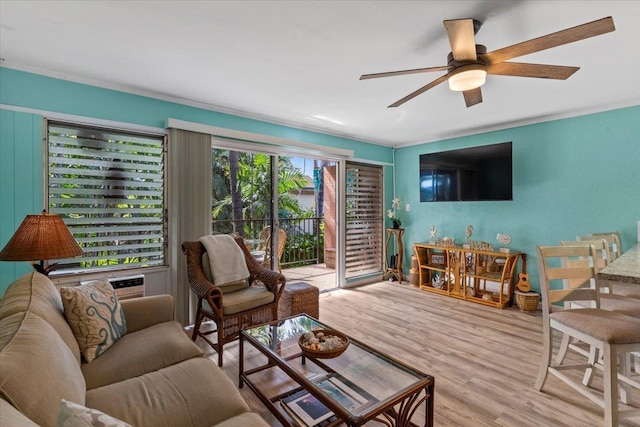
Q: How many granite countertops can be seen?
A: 1